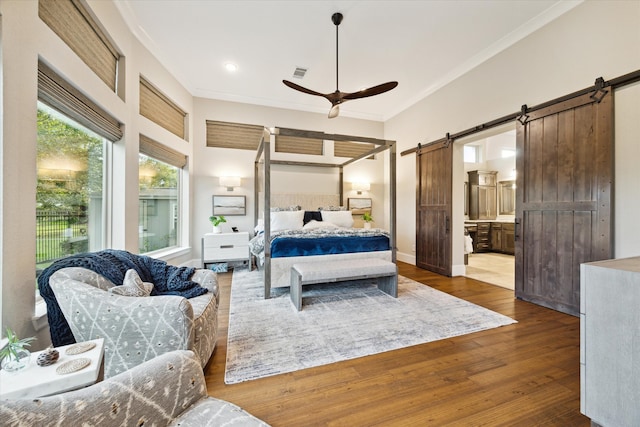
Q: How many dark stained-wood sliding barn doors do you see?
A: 2